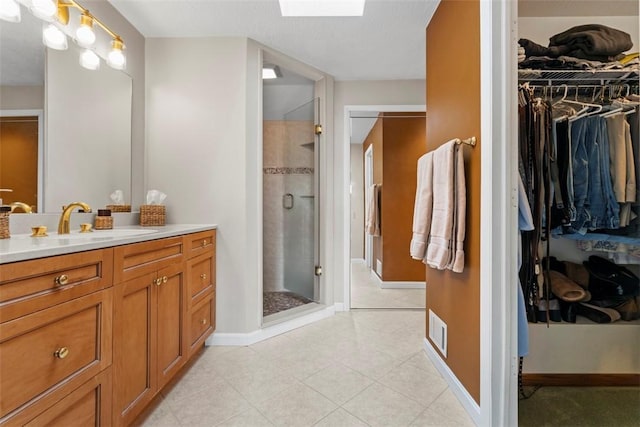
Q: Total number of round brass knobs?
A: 7